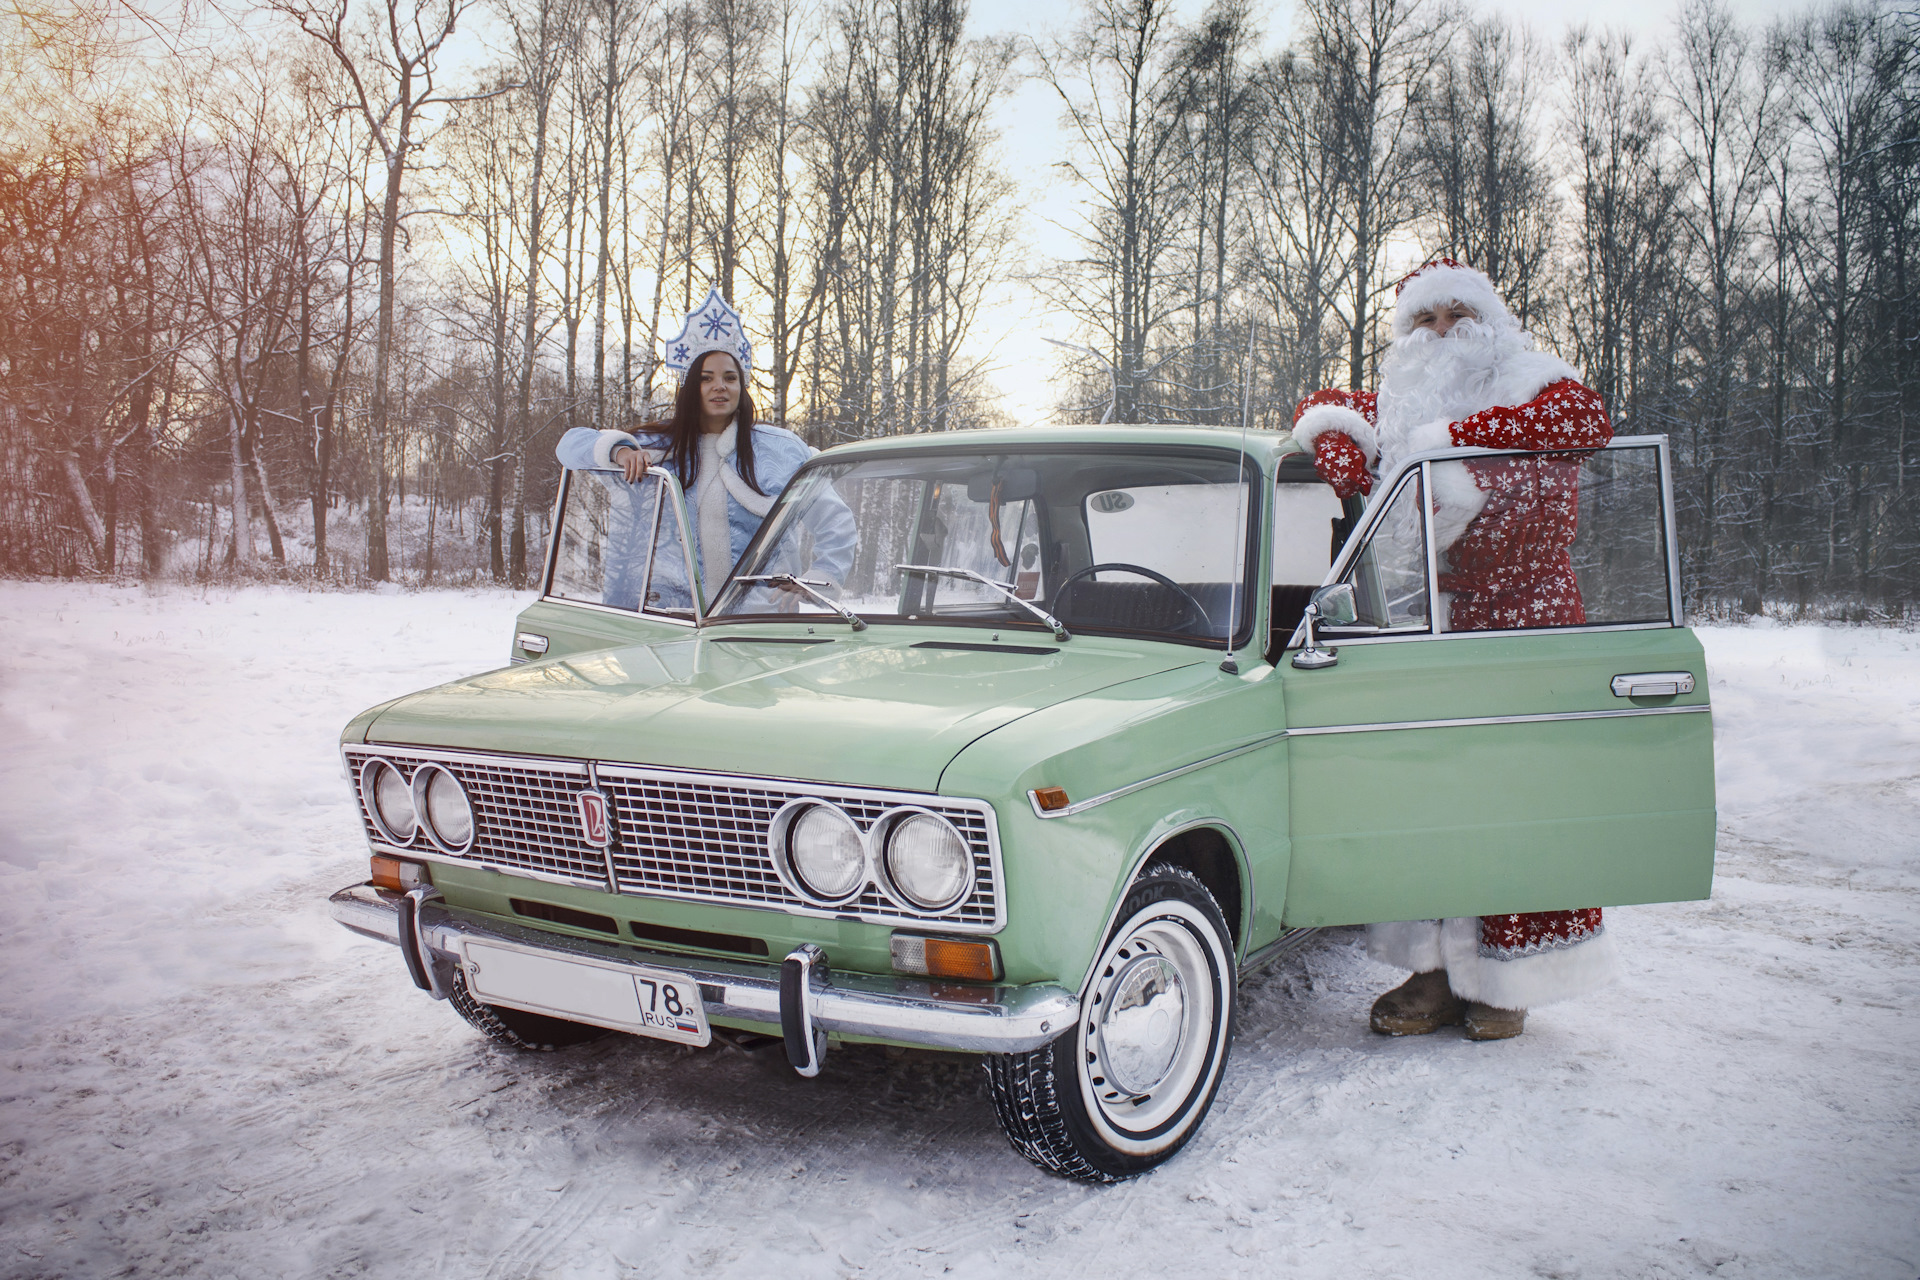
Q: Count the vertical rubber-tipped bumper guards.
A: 2